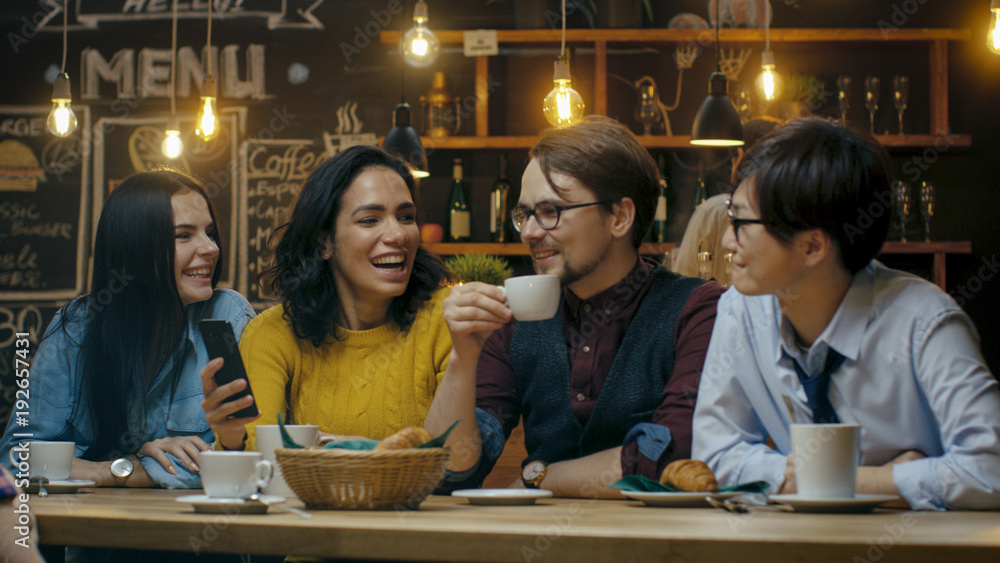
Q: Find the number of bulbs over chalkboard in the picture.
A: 3